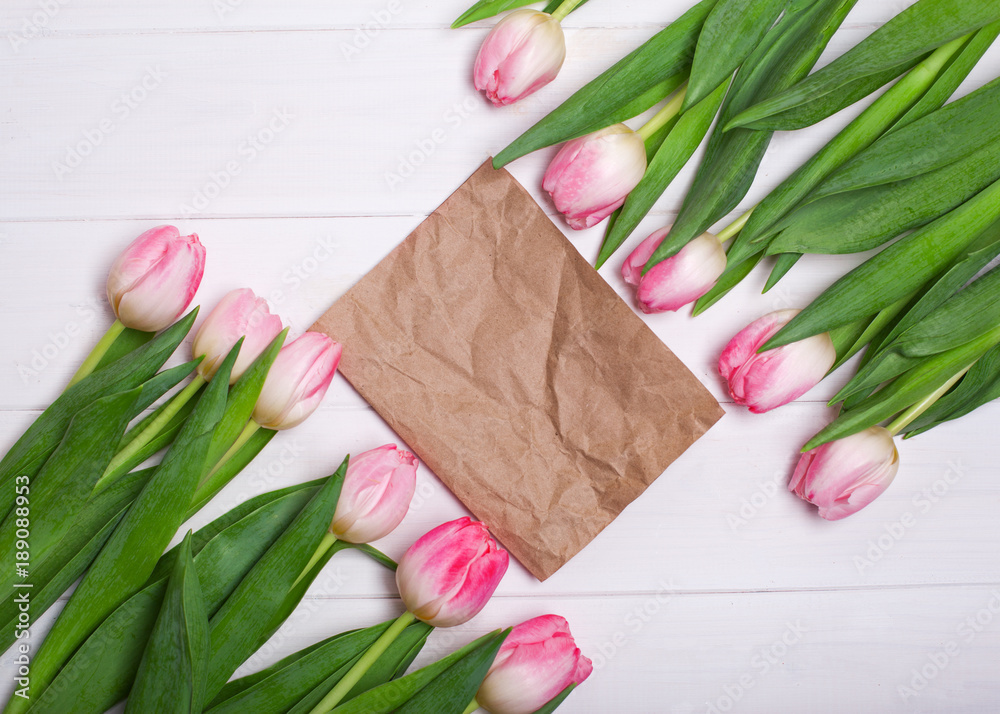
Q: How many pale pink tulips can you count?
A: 11